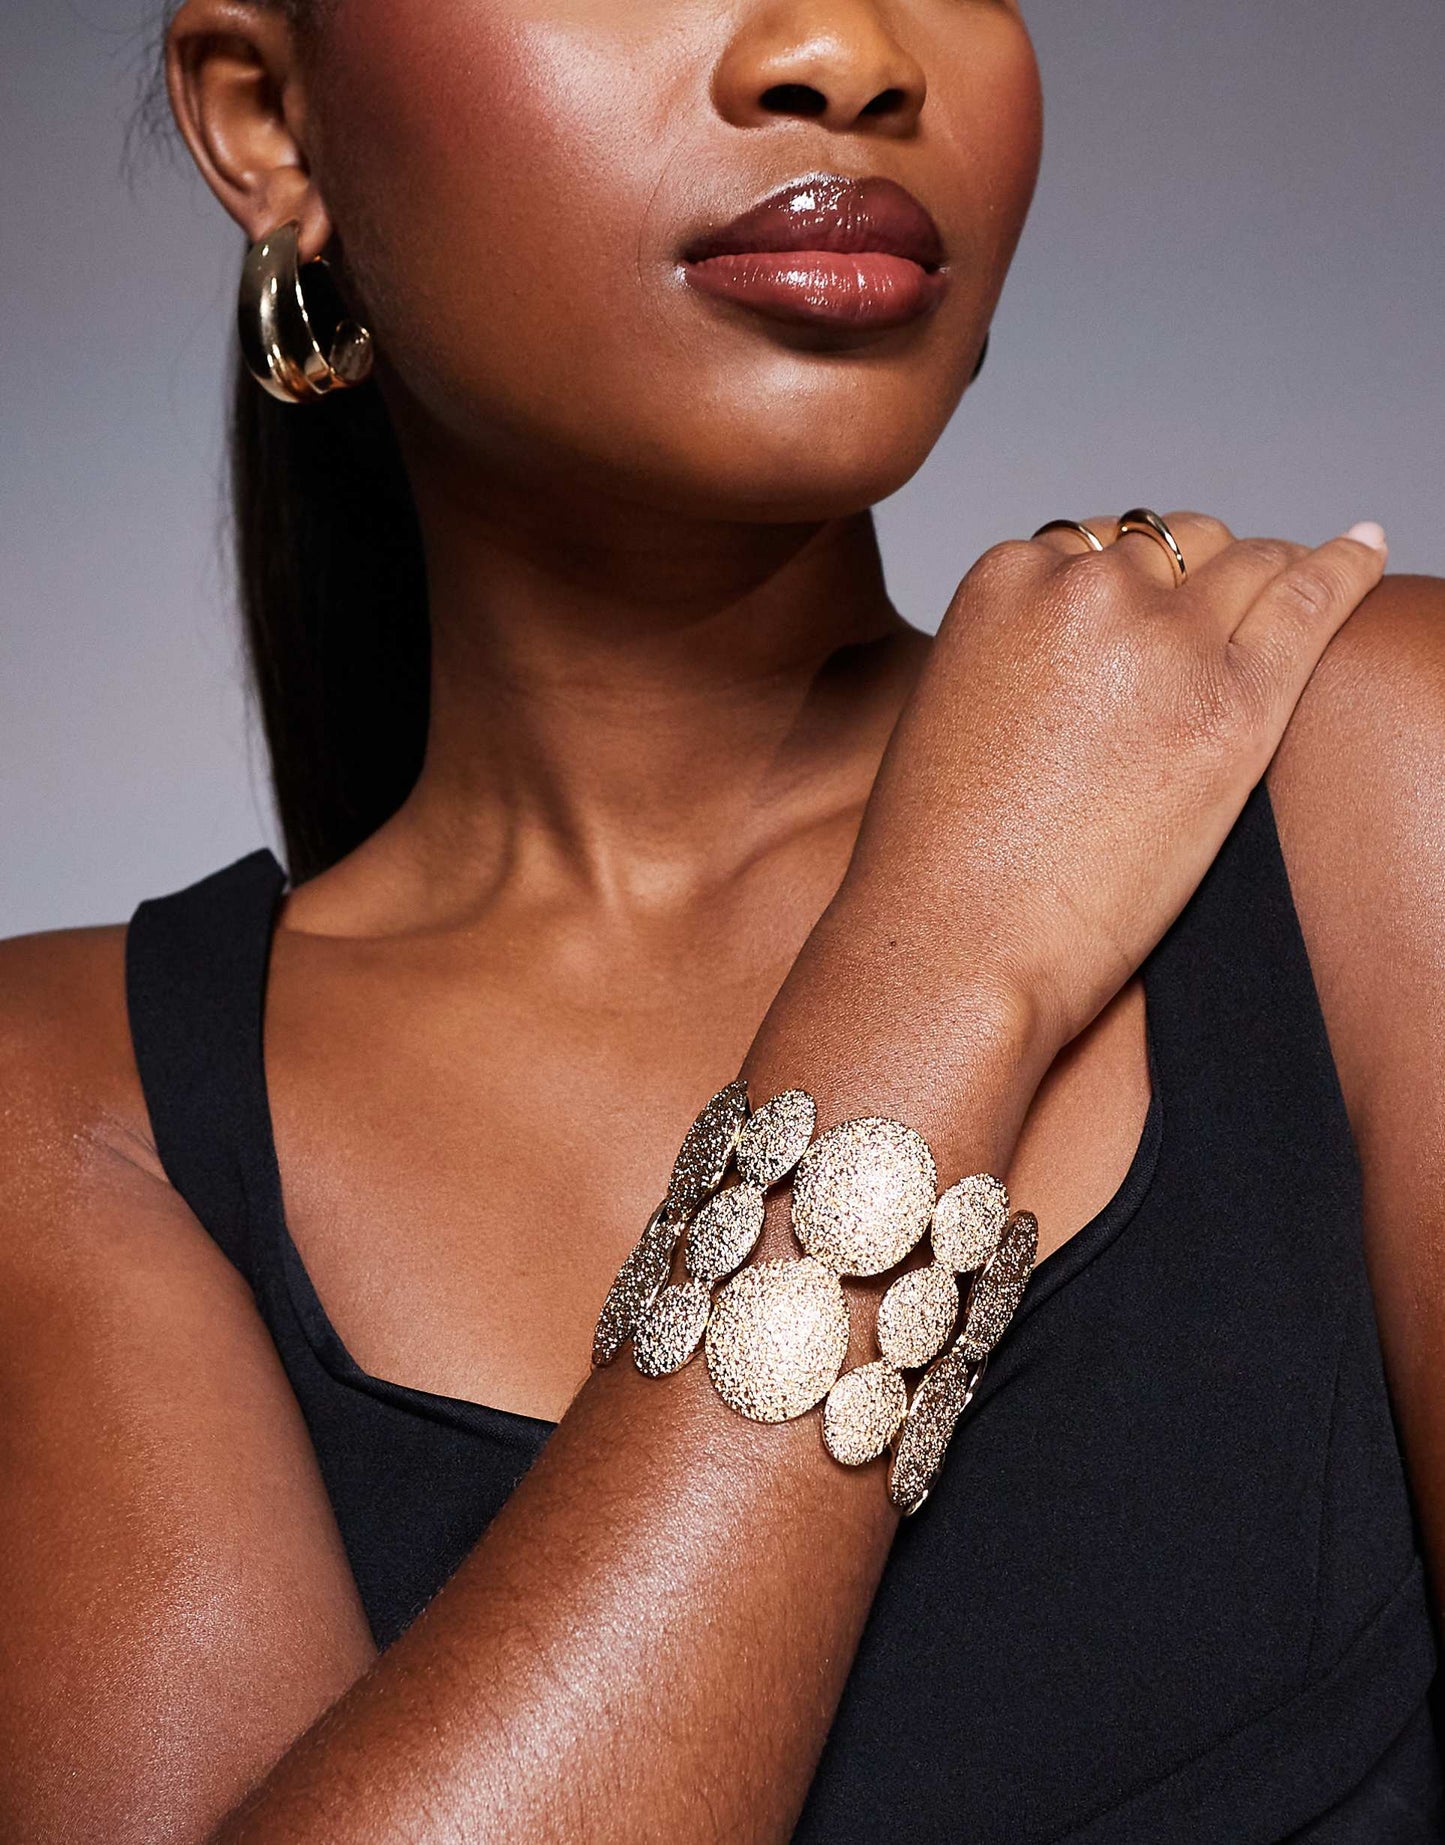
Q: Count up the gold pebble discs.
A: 12